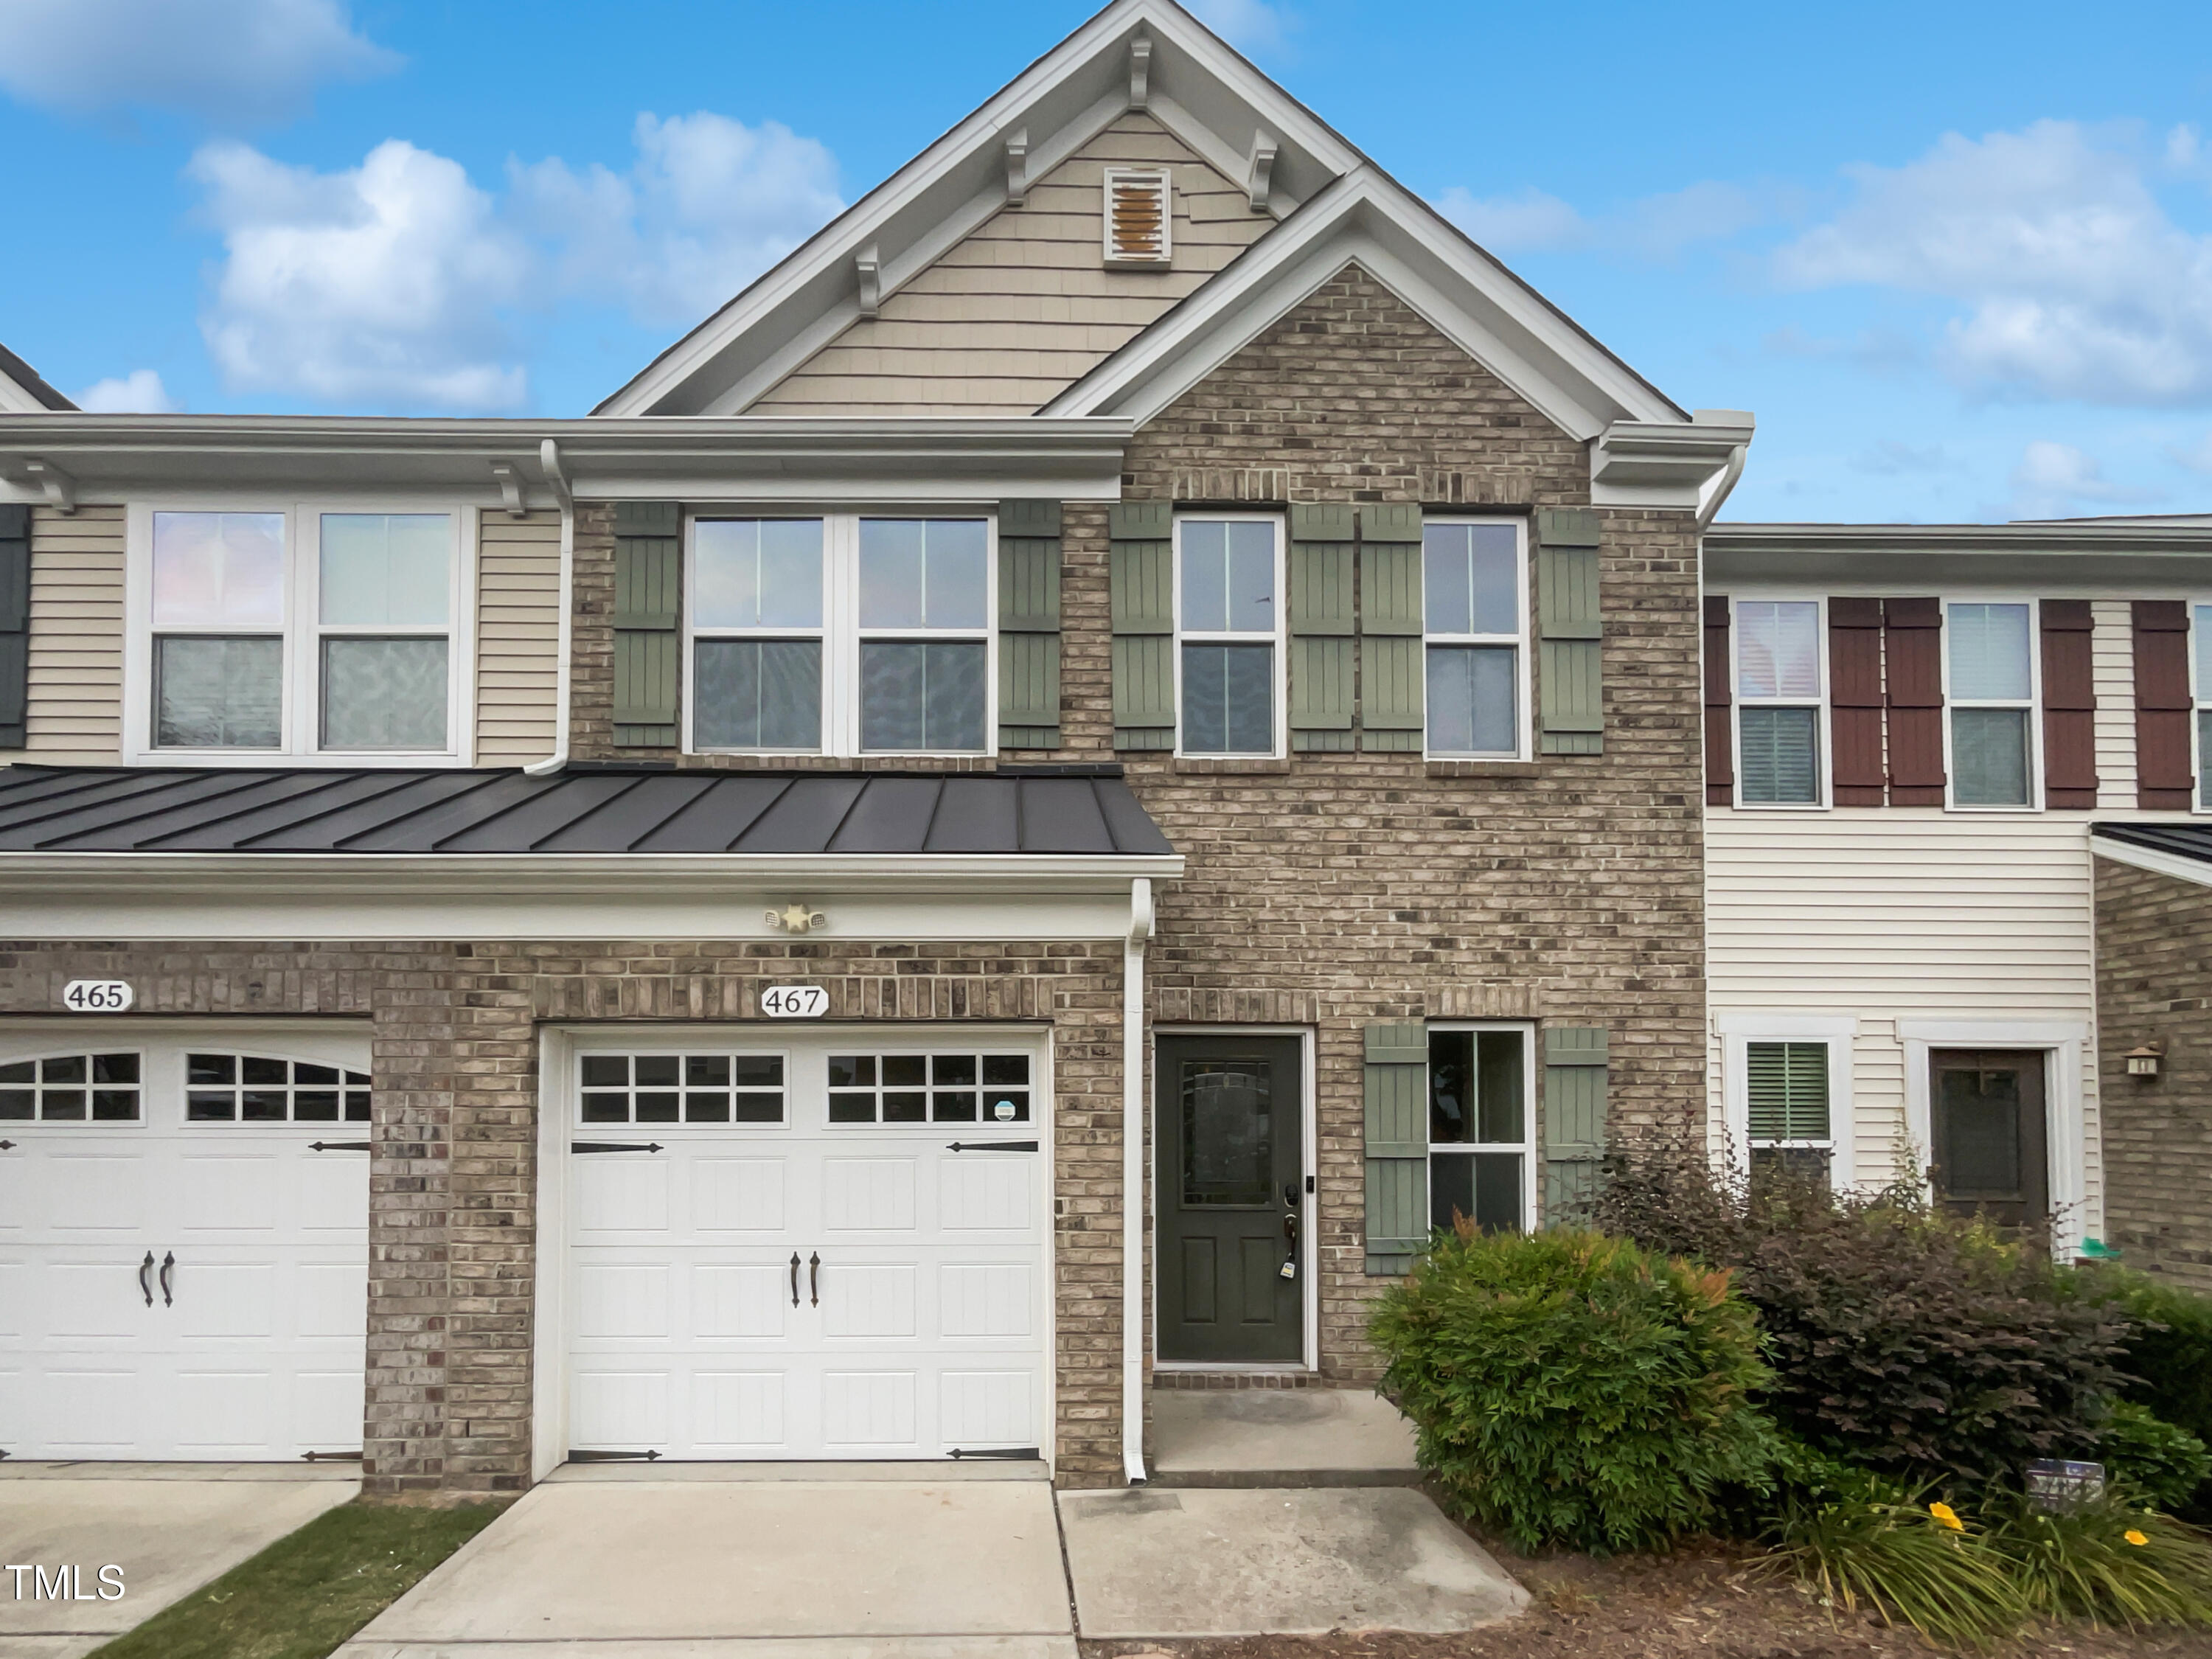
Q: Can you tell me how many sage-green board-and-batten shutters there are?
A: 8